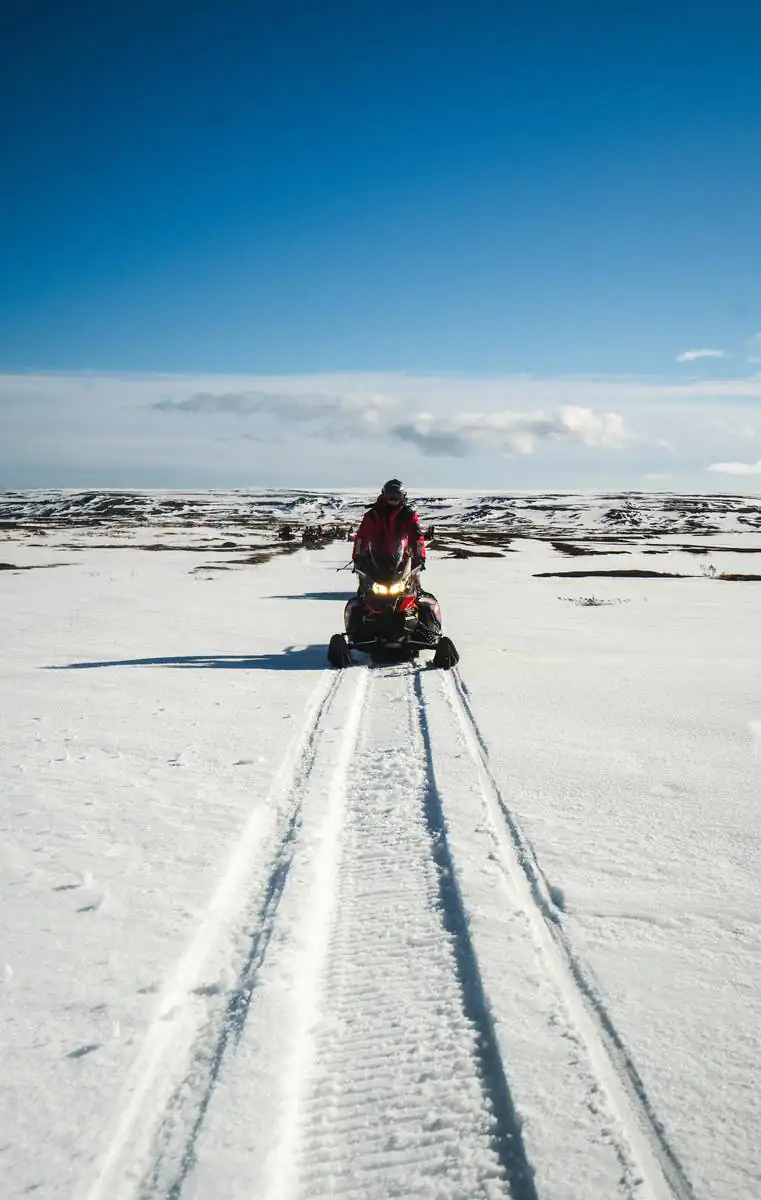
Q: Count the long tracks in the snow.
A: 3